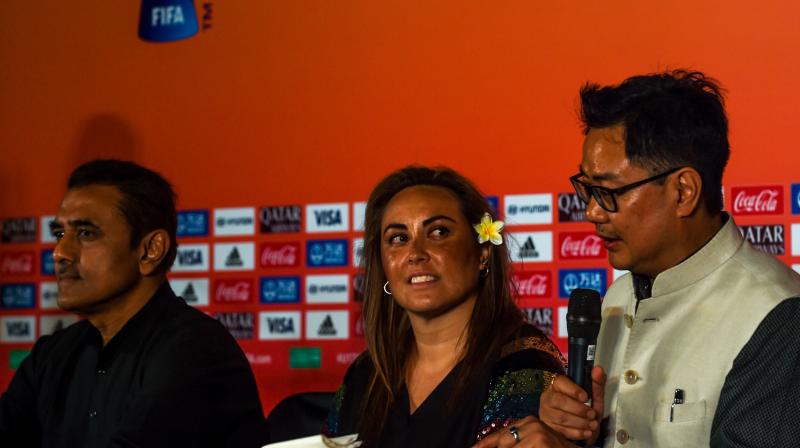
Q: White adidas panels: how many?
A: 5